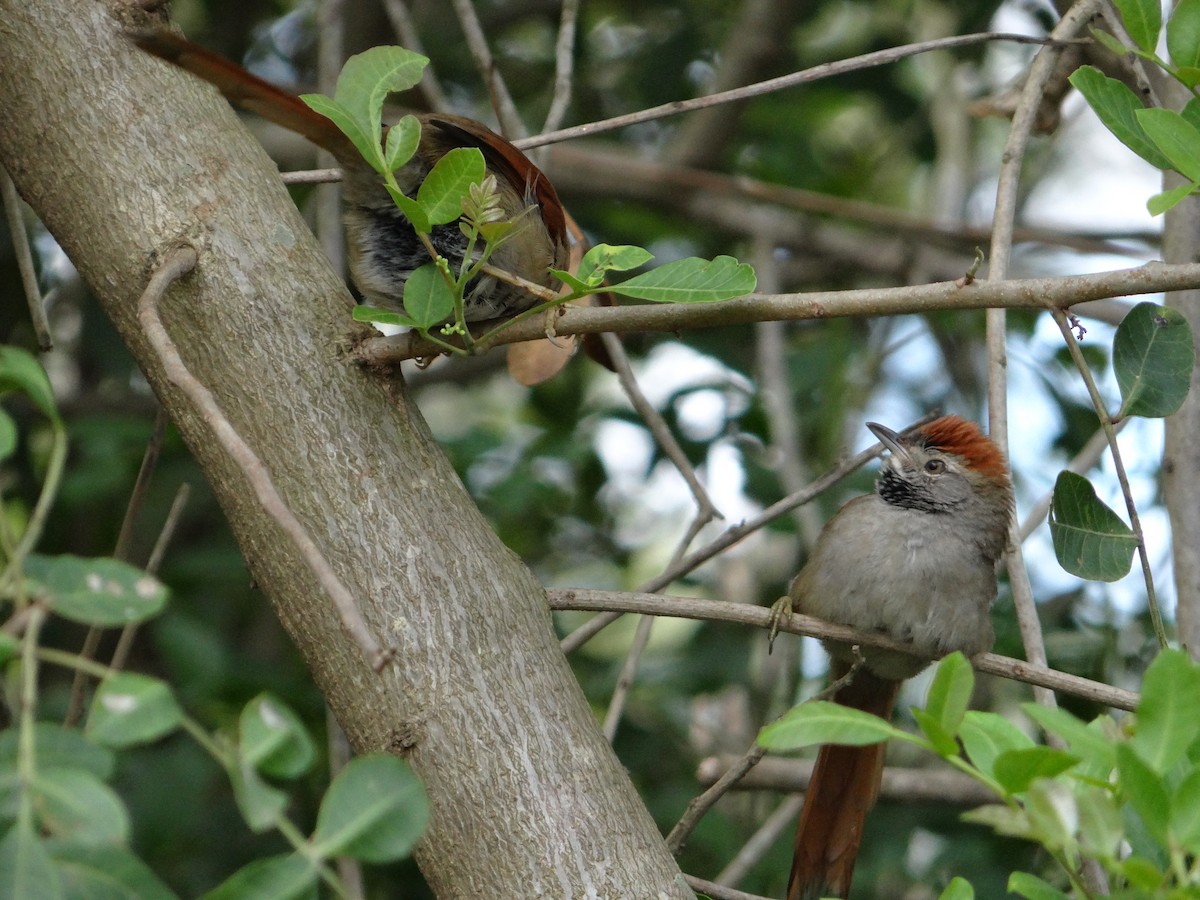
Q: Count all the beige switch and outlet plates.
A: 0